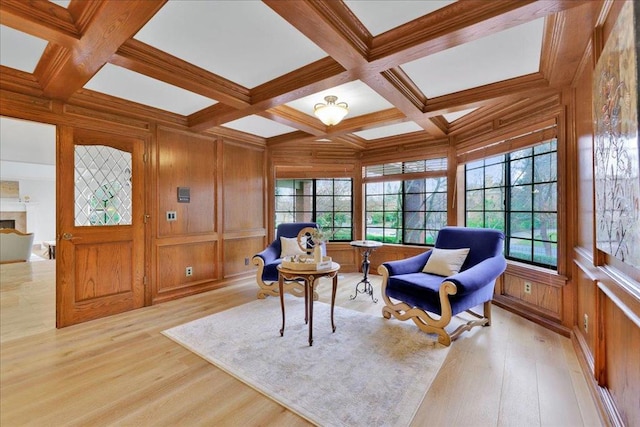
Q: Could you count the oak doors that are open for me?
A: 1